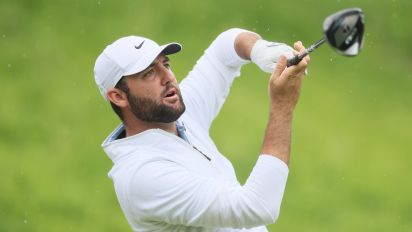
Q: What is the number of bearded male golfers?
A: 1